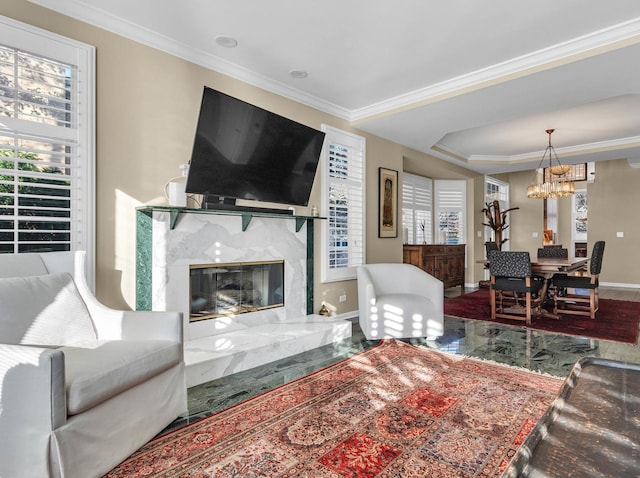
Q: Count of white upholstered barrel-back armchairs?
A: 1